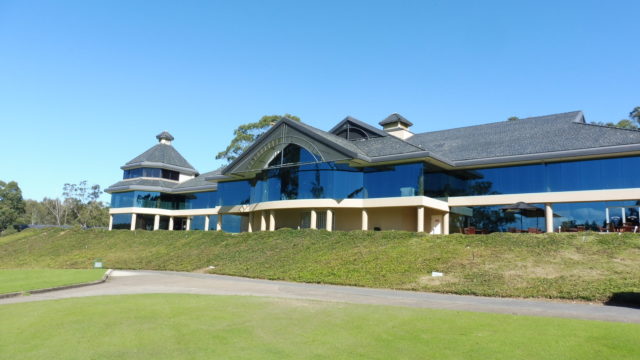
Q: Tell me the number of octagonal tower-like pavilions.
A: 1